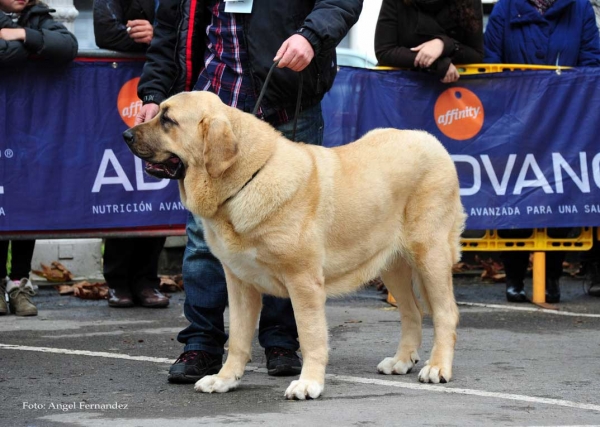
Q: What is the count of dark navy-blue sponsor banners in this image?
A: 2